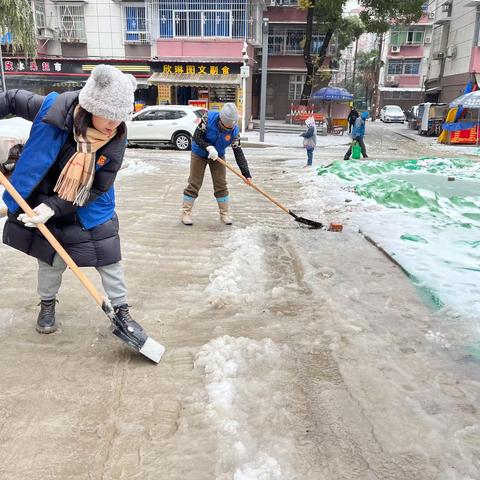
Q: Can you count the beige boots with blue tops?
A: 2